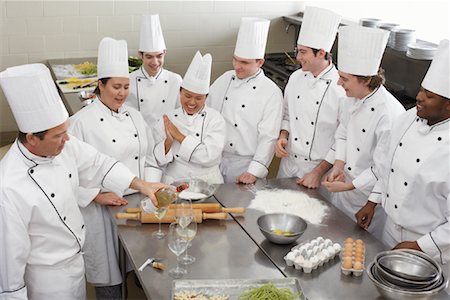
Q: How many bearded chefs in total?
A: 0